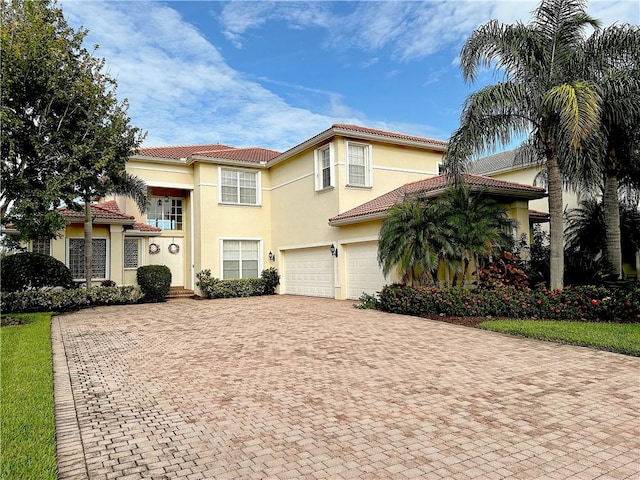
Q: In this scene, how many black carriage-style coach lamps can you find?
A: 2